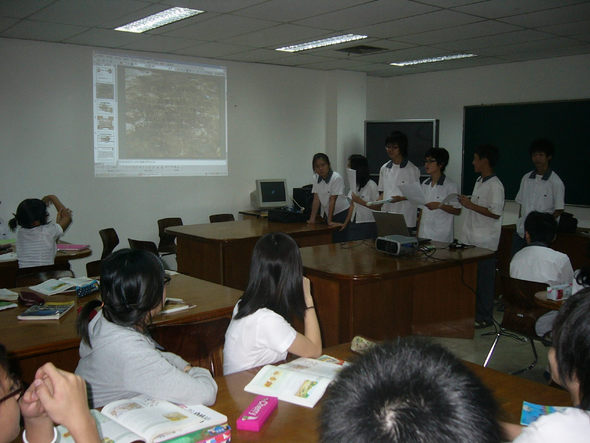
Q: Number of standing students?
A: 6